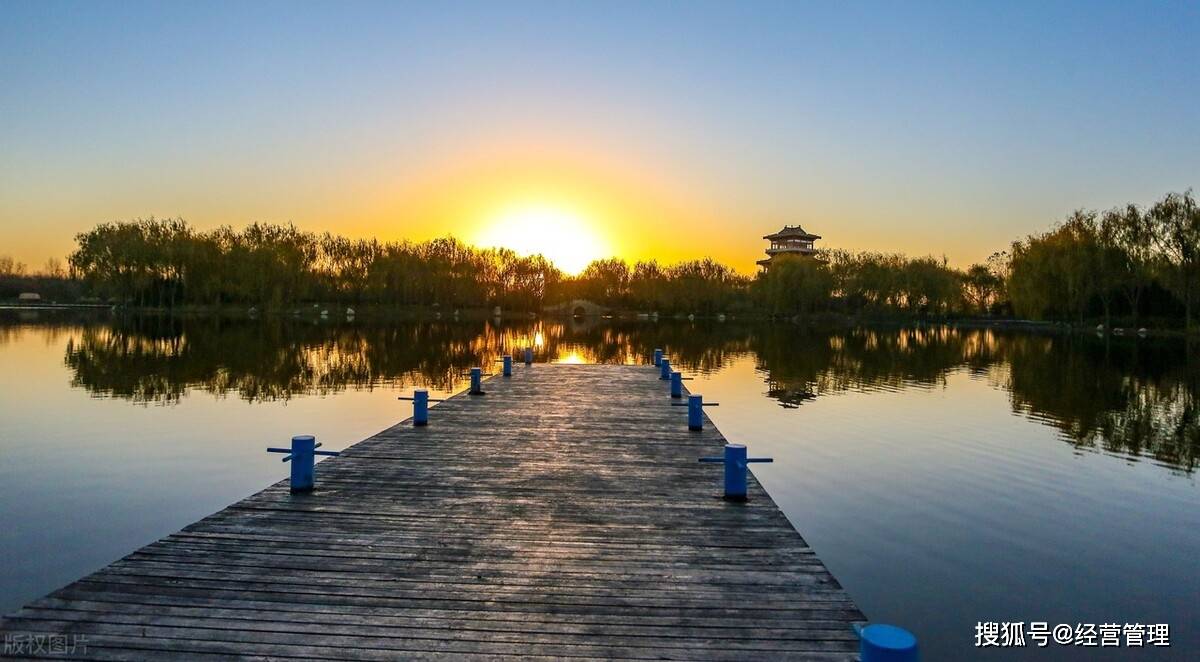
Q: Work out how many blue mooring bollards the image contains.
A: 11